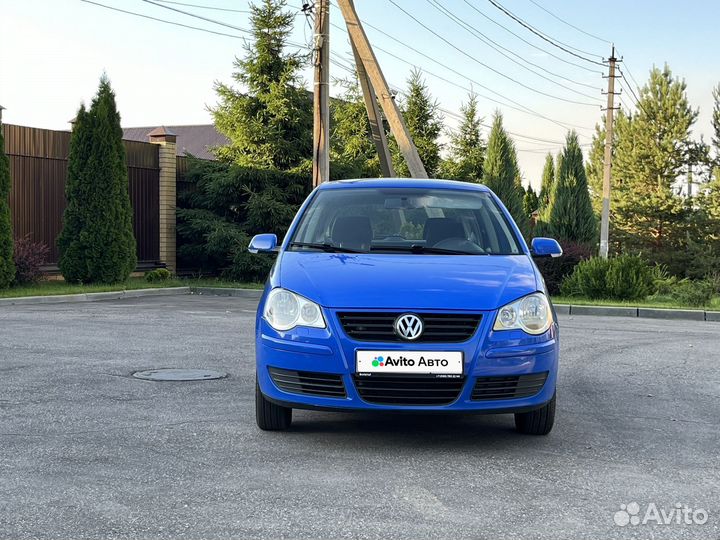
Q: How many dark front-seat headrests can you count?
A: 2